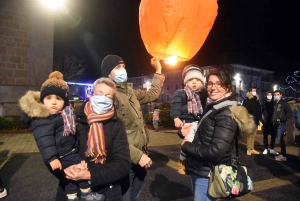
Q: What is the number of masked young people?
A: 3